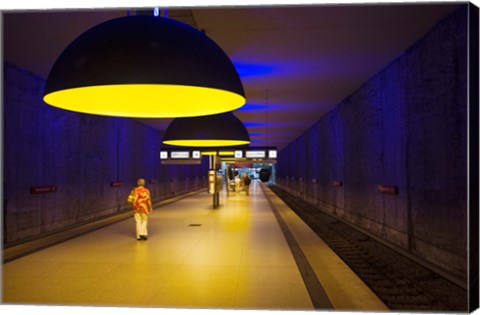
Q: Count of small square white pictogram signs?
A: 4